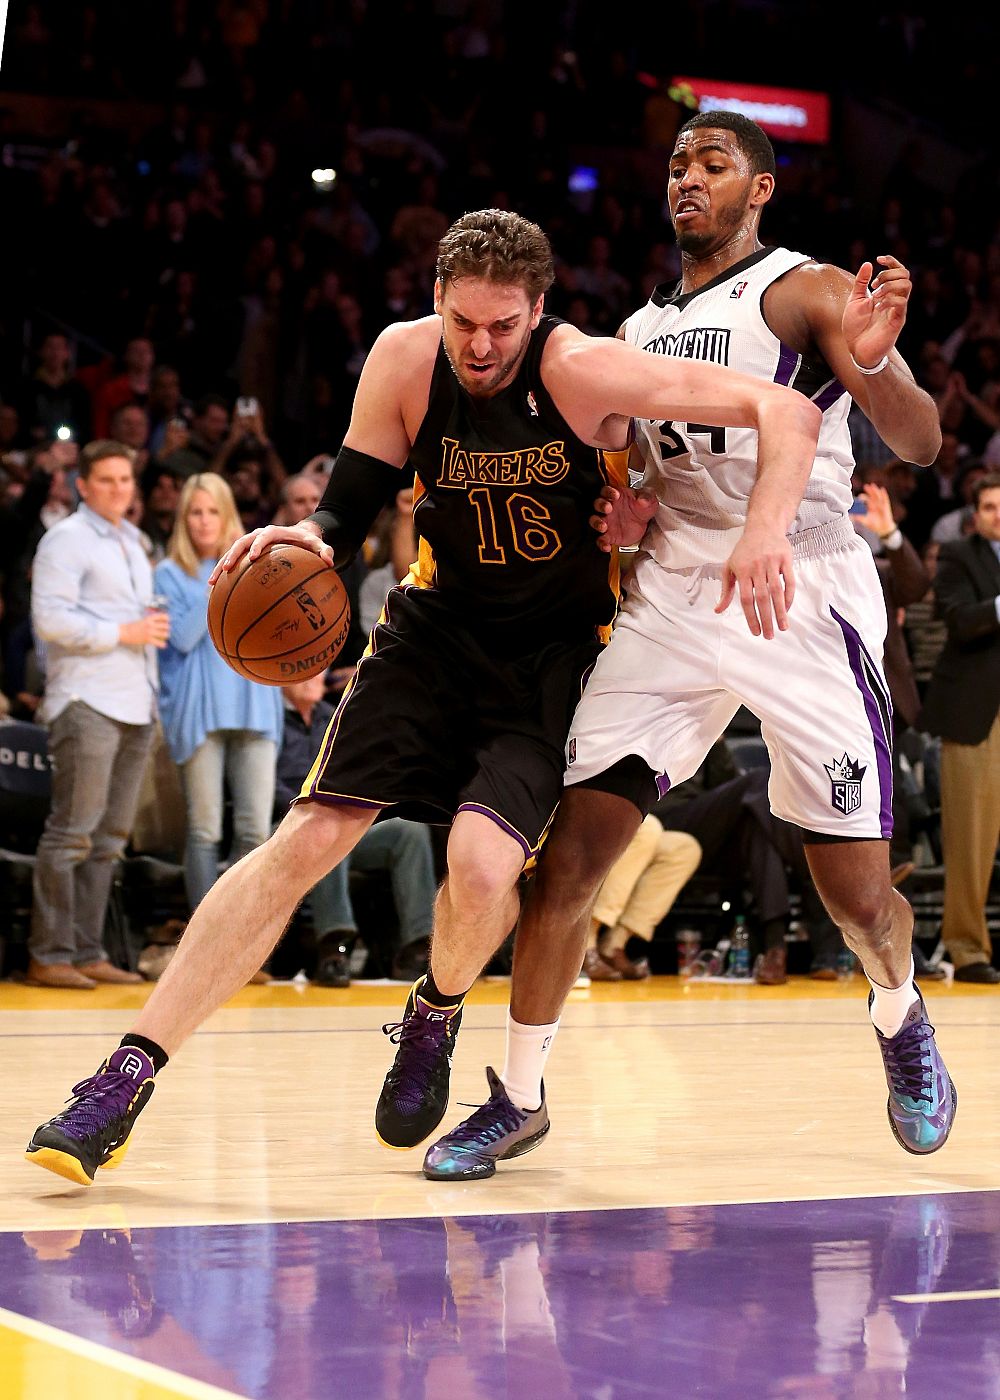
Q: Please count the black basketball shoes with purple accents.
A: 2